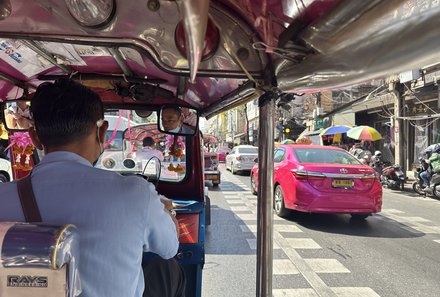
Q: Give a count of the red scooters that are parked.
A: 1